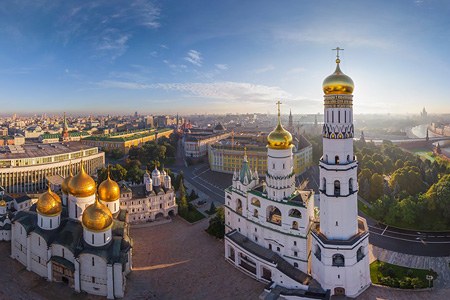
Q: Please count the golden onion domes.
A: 7